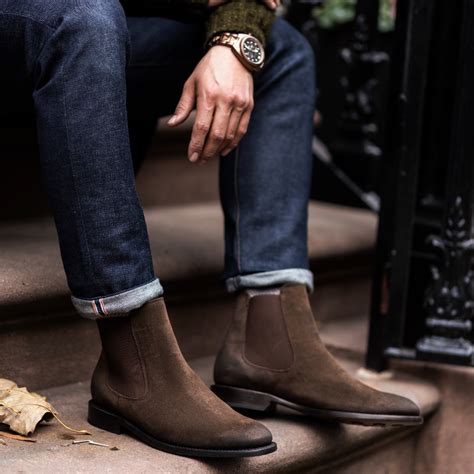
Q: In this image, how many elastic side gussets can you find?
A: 2